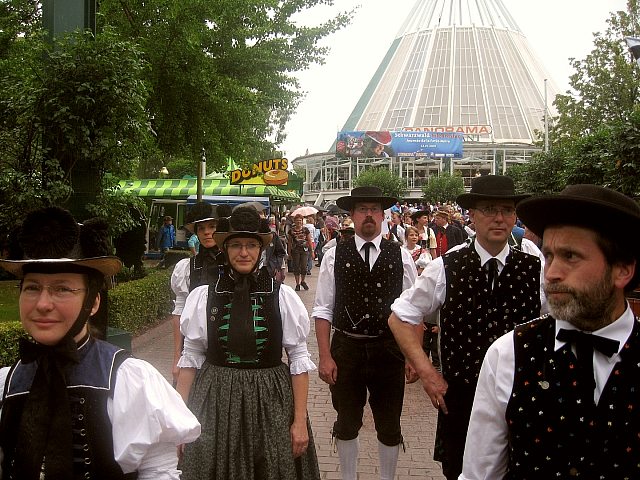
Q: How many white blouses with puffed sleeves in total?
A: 3